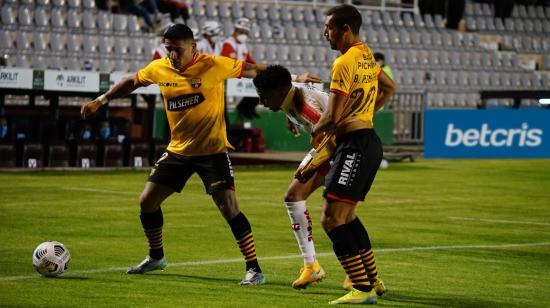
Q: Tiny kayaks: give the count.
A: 0